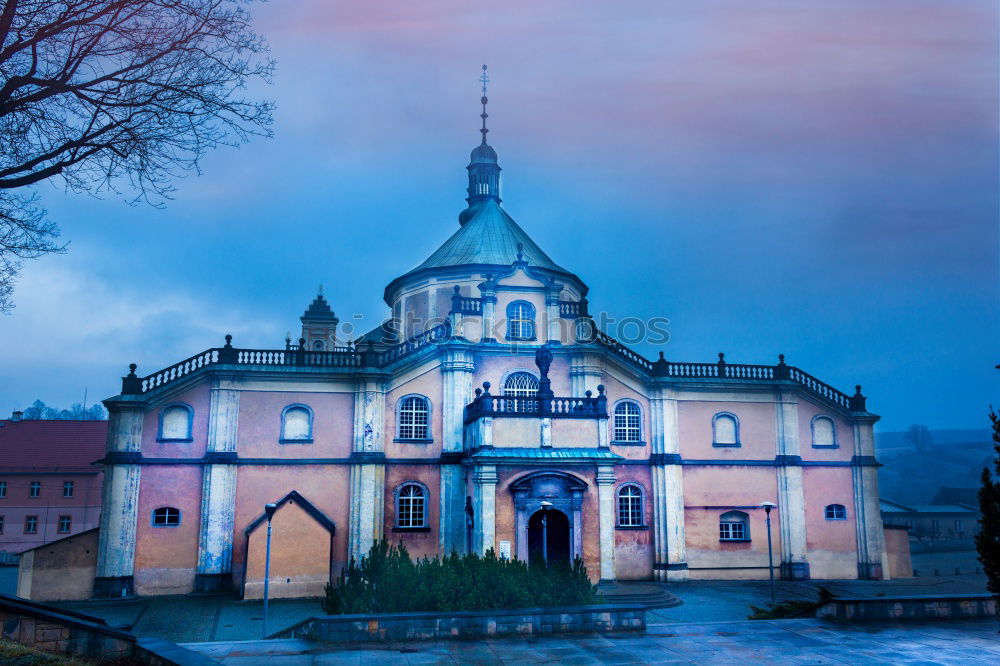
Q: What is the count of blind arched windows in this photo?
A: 4